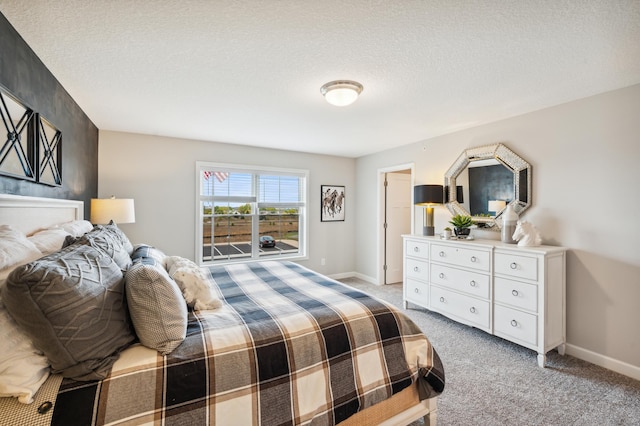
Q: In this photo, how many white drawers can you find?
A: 9